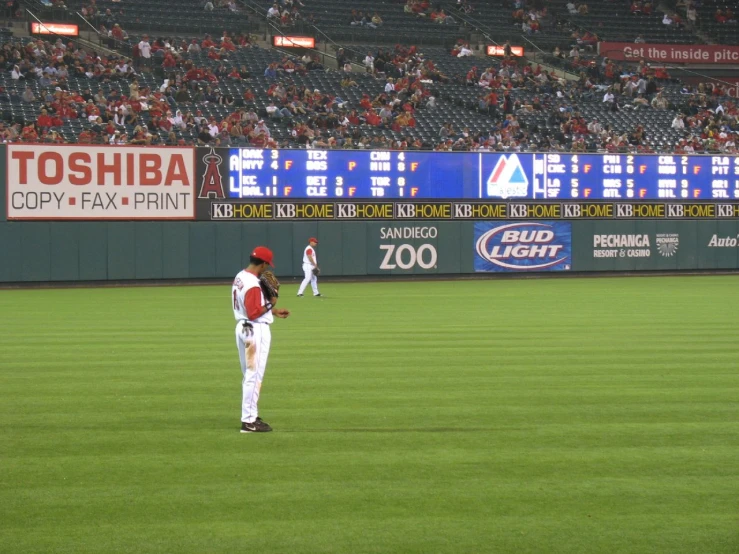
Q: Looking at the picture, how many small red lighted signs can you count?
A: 3